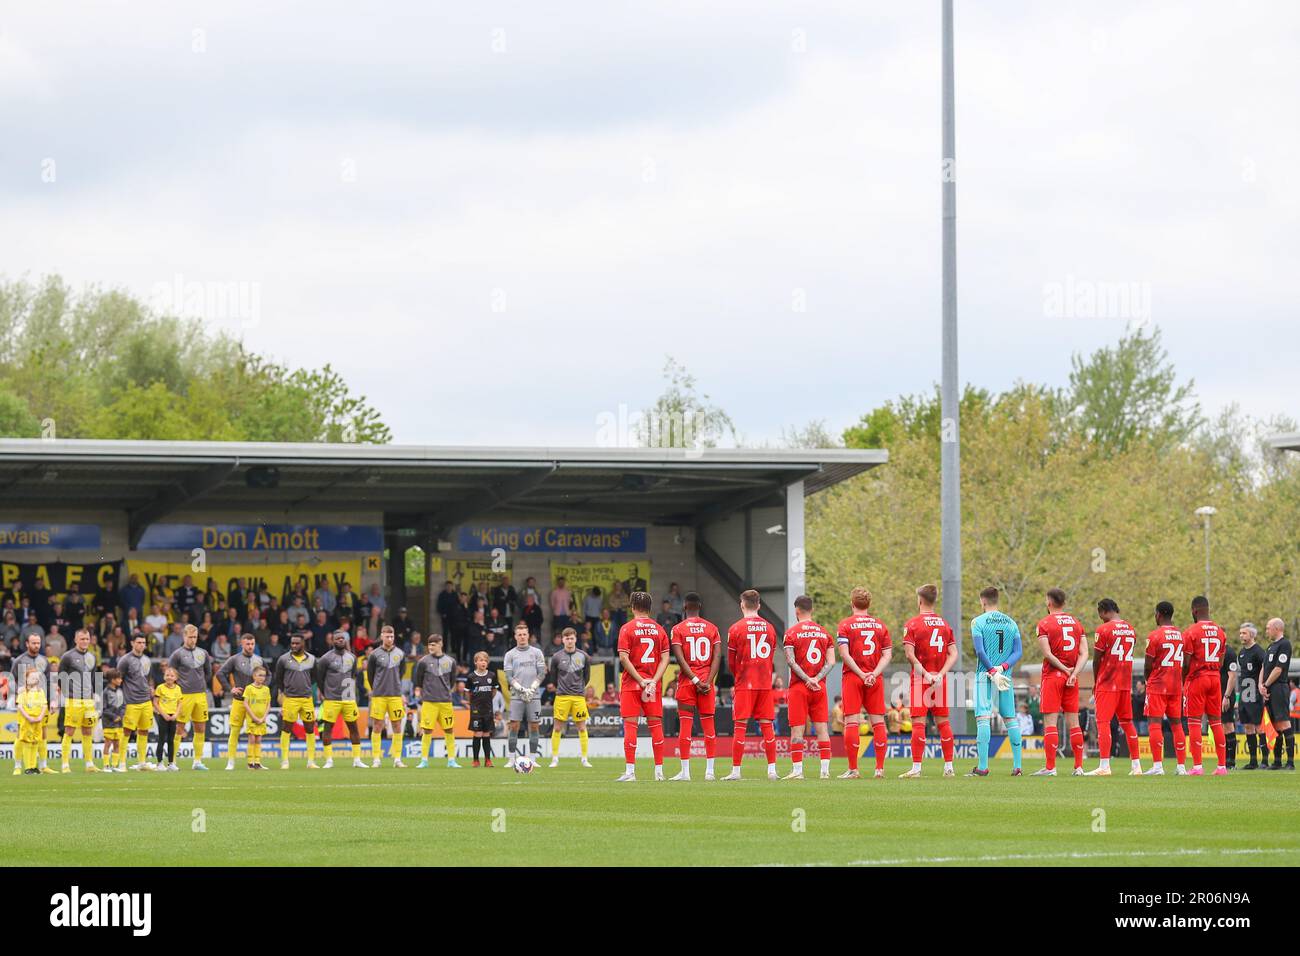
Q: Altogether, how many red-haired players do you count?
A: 1